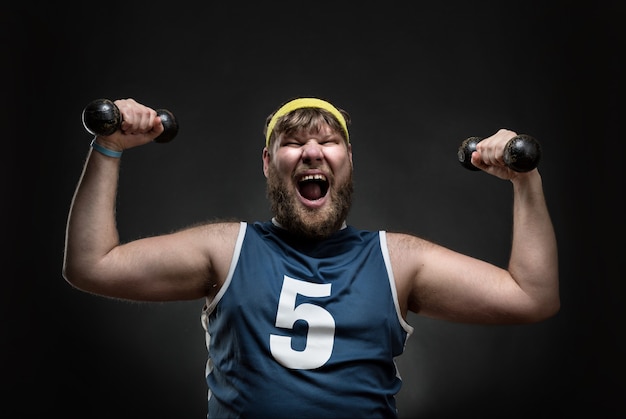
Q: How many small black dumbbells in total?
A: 2